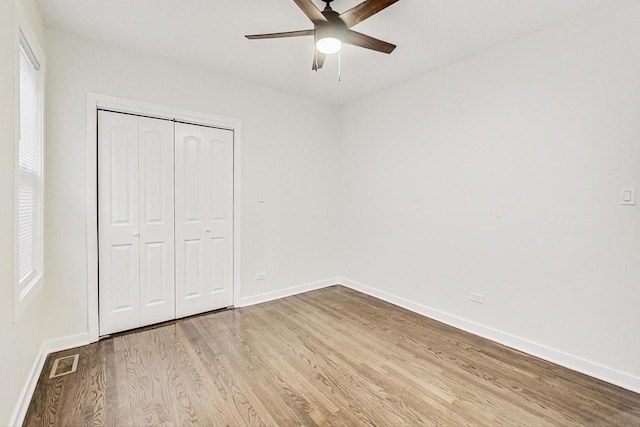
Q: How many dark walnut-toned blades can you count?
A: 5